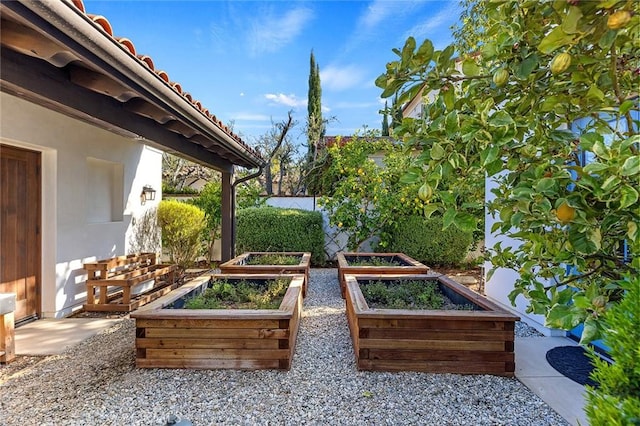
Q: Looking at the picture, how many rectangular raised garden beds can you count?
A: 4